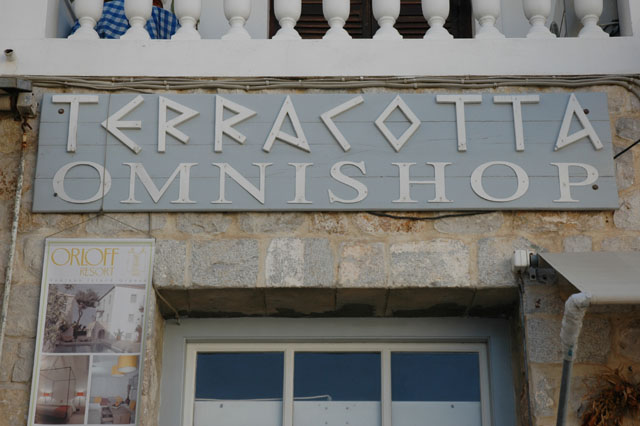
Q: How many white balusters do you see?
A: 11